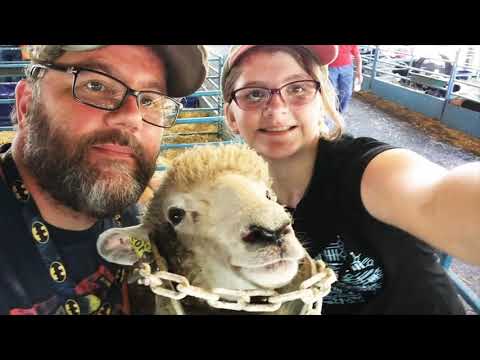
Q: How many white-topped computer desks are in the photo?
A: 0